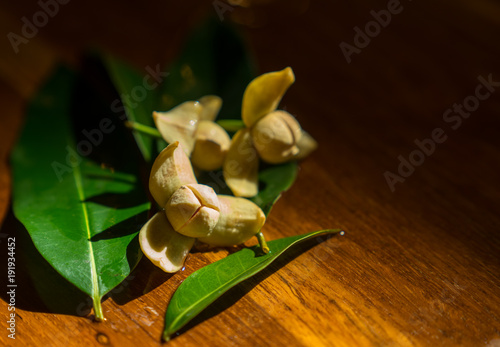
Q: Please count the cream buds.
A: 3